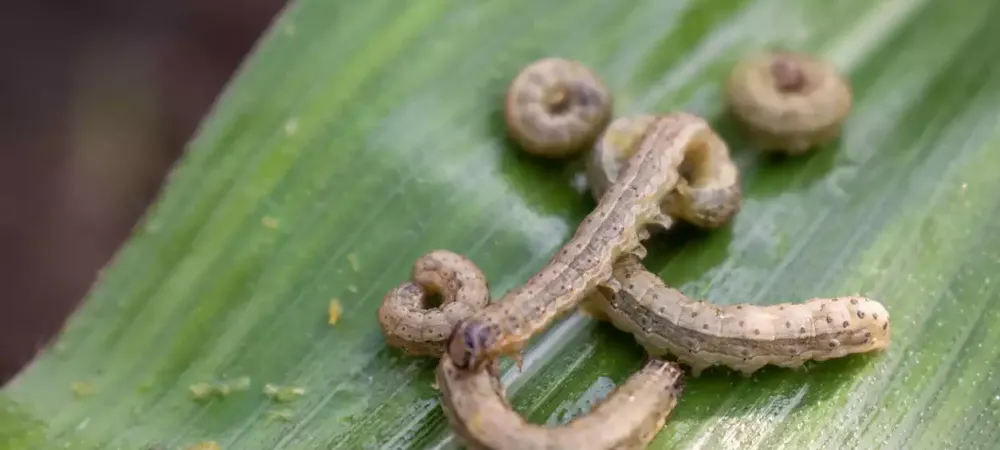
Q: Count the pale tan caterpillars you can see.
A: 7